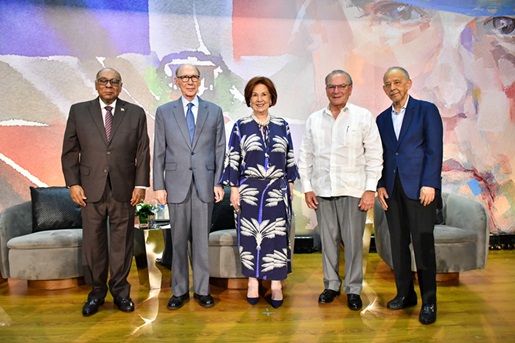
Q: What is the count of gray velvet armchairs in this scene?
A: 3